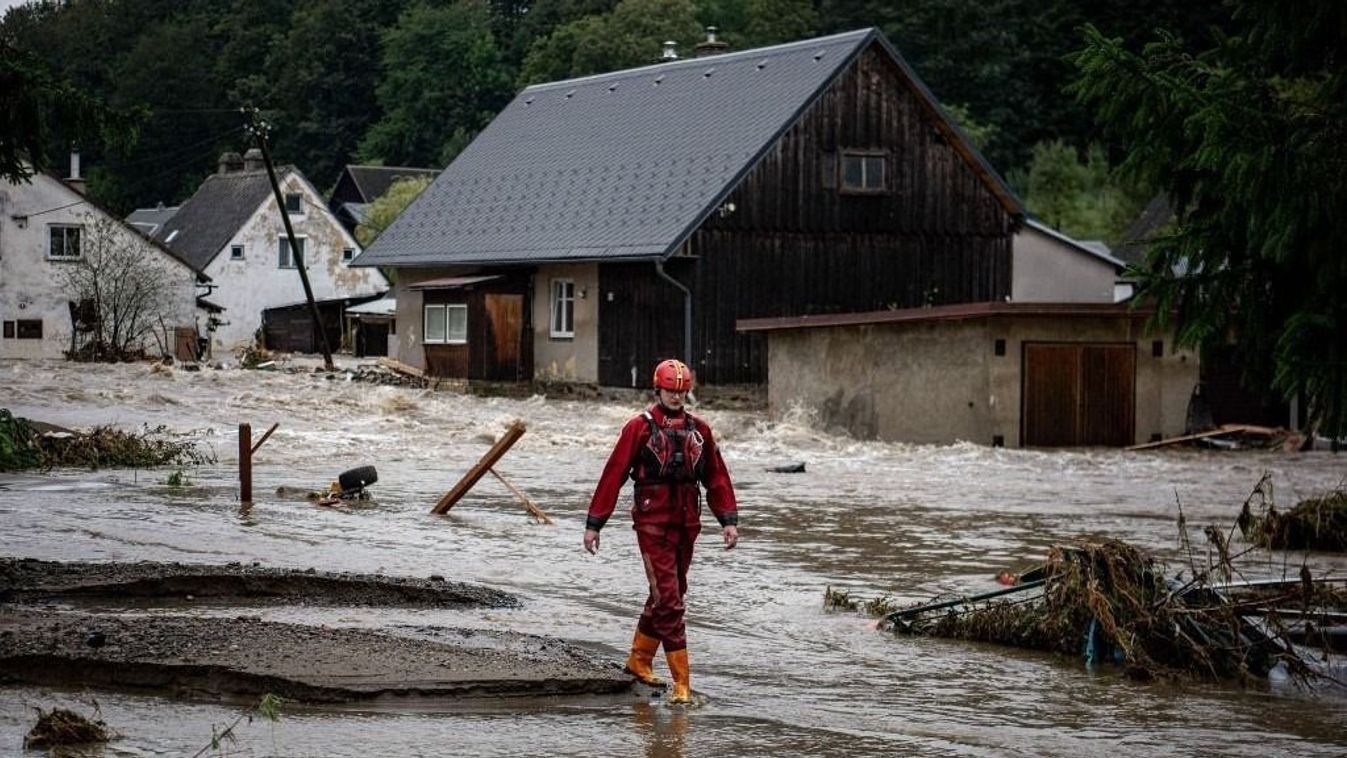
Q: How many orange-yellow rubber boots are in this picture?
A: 2